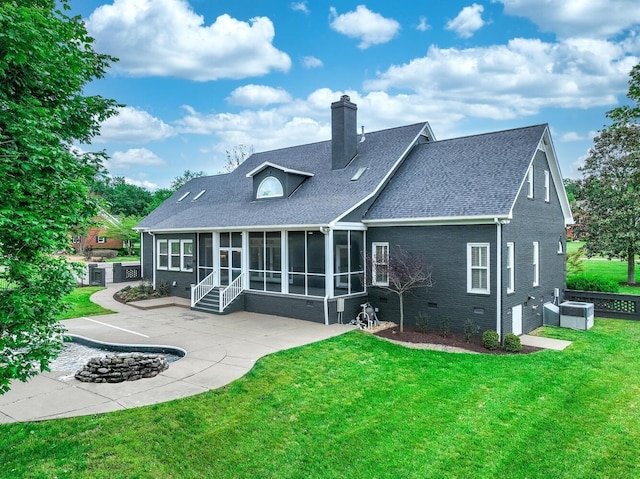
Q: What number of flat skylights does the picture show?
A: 3